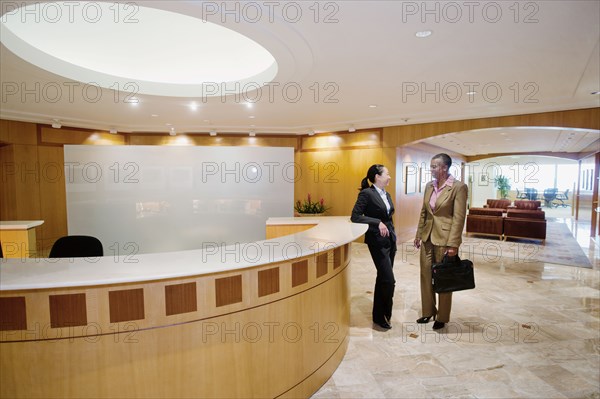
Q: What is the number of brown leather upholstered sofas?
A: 4